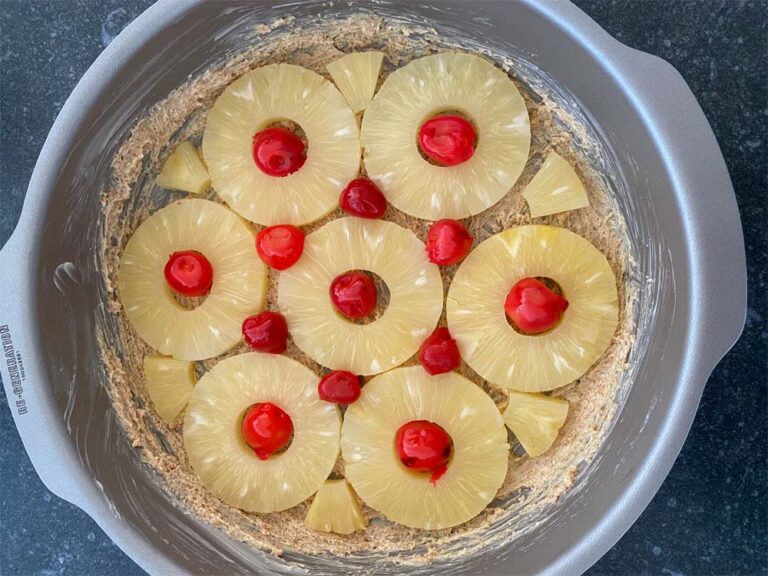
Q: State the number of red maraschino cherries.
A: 13